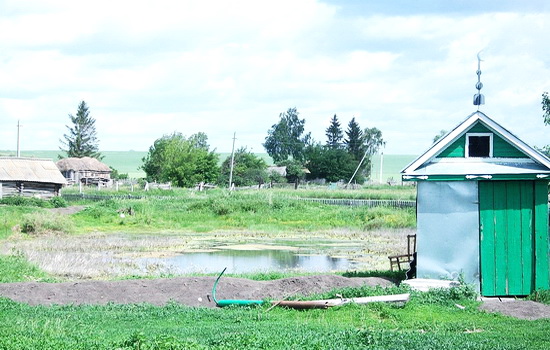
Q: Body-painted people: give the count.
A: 0